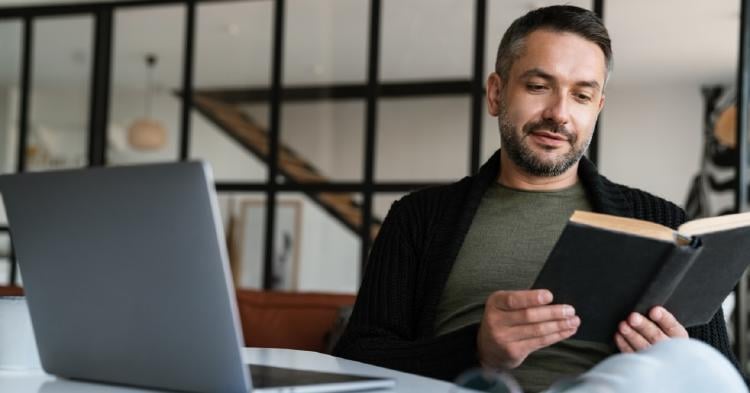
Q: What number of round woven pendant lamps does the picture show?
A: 1